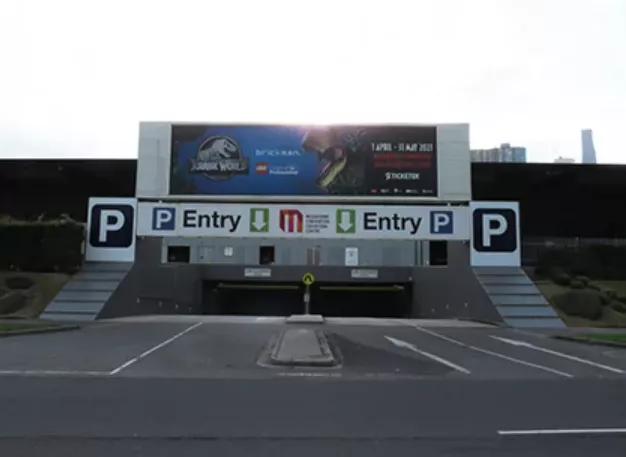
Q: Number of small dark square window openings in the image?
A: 3